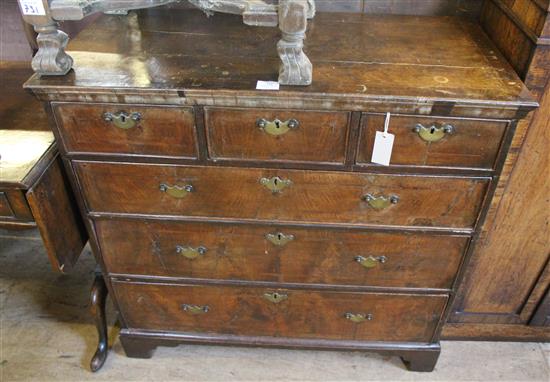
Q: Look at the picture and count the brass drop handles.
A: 9